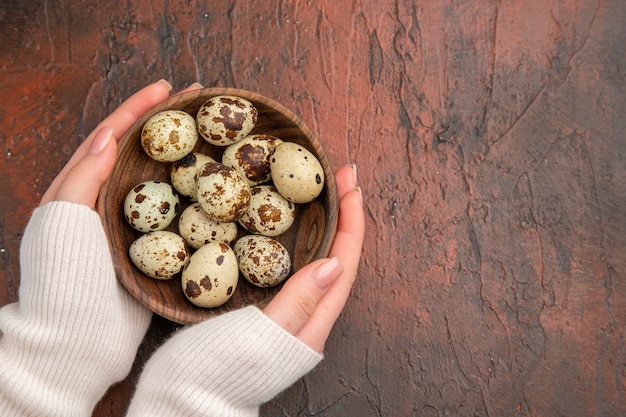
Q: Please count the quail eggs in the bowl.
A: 12